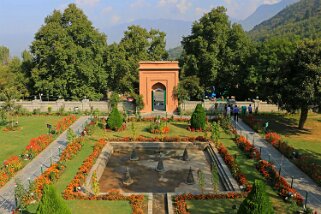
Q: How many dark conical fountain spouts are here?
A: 5